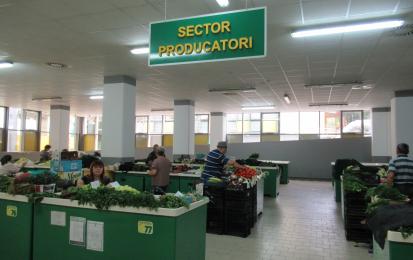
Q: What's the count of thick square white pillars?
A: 6